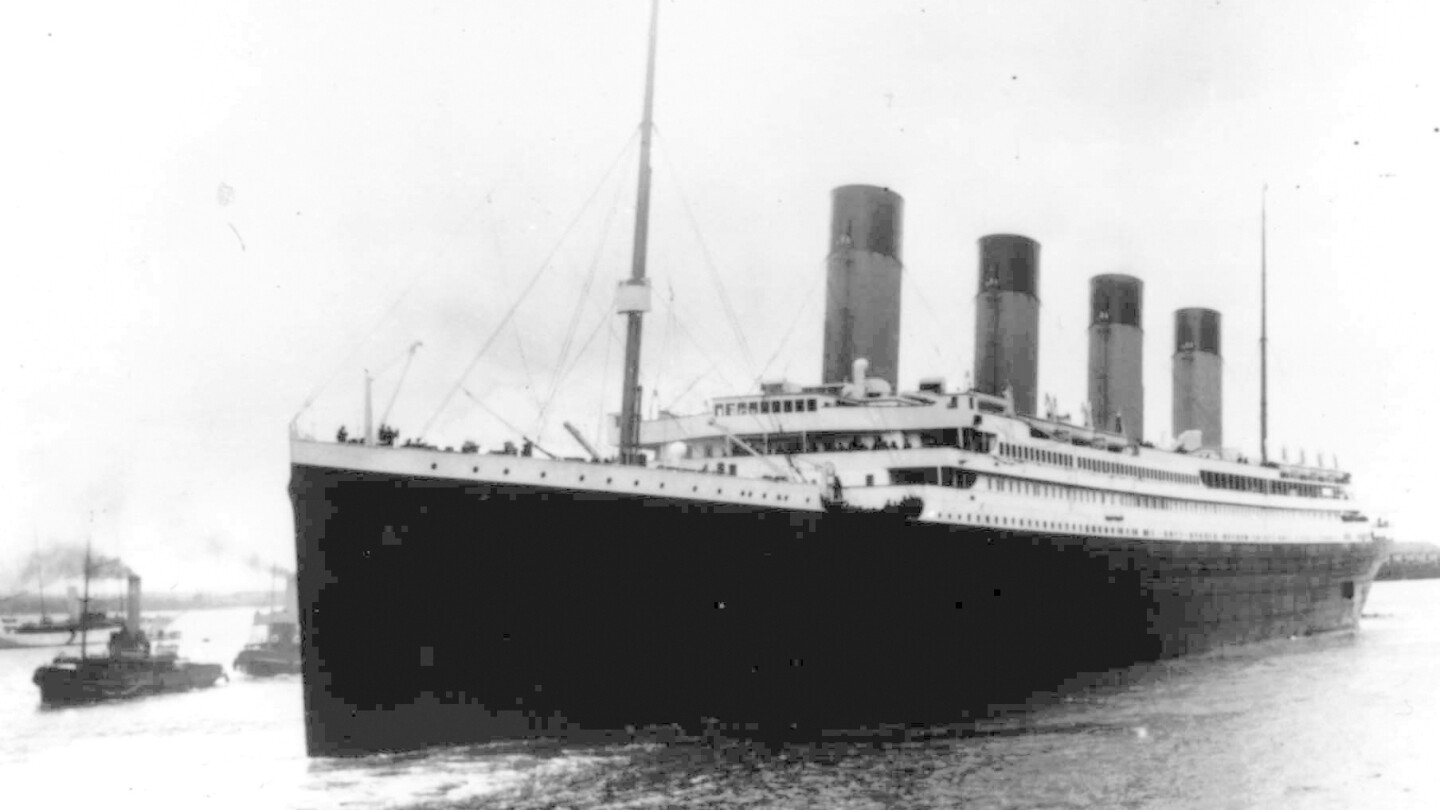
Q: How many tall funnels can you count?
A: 4